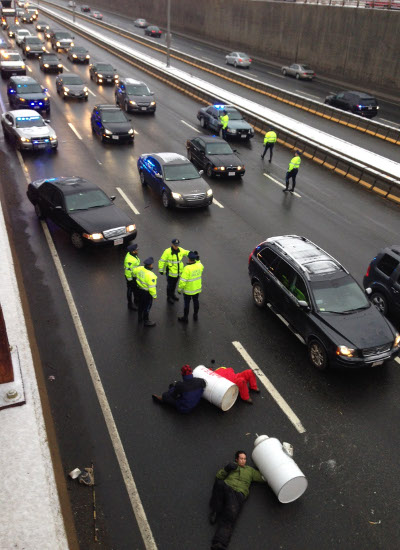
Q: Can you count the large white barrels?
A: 2